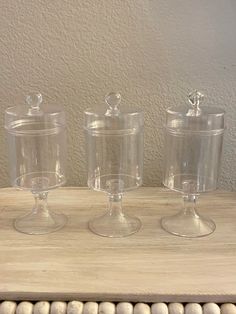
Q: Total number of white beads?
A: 14